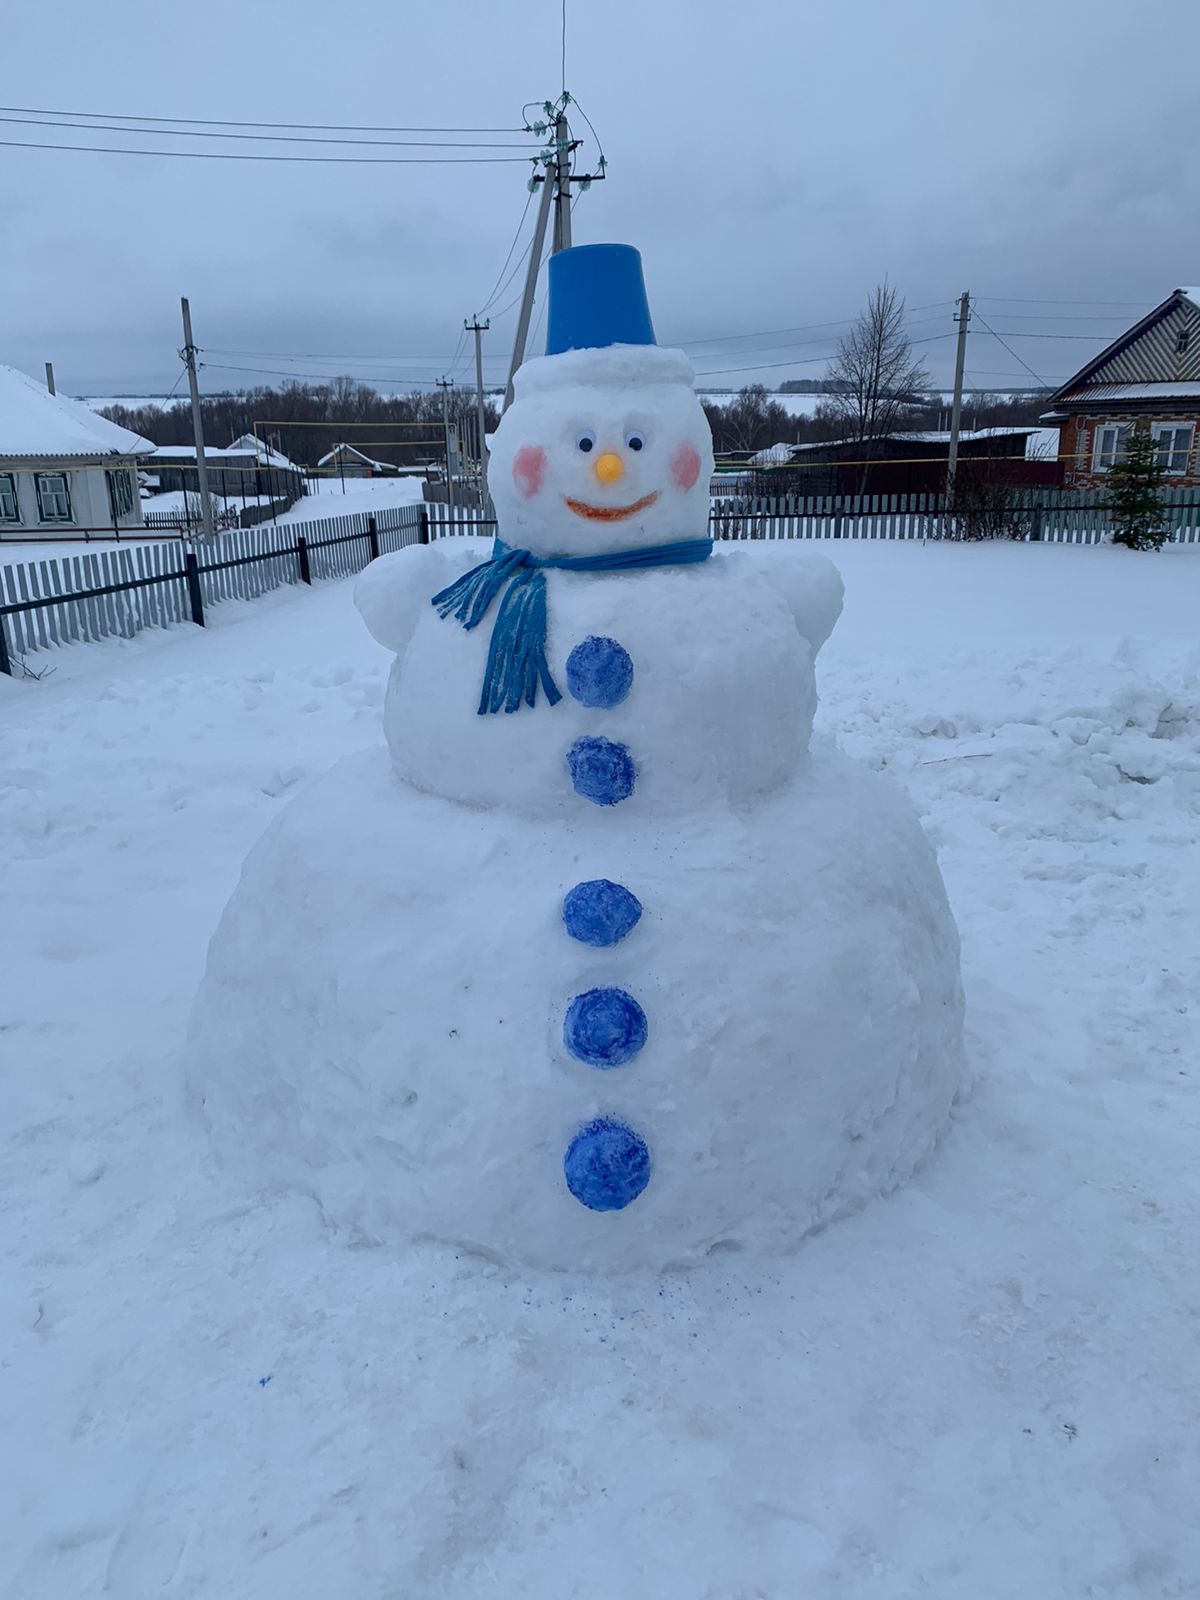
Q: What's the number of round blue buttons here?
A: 5